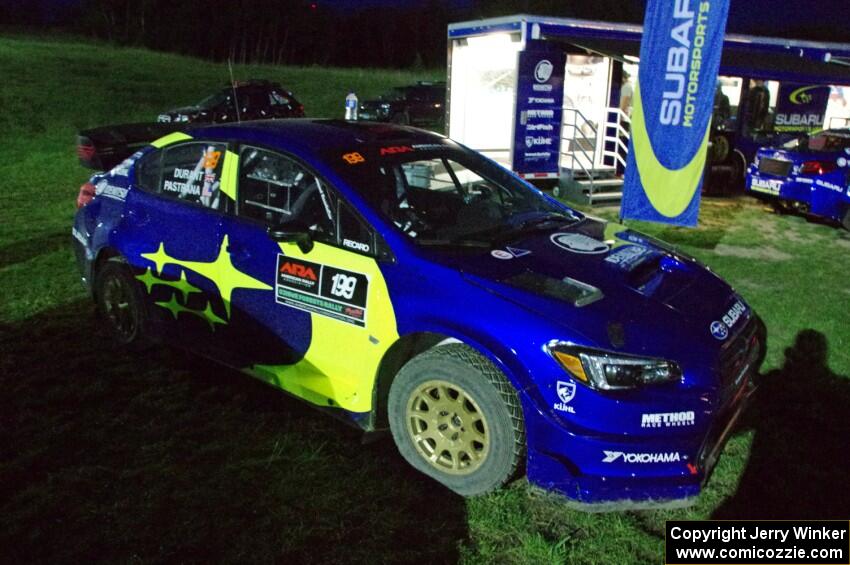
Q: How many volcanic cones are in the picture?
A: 0